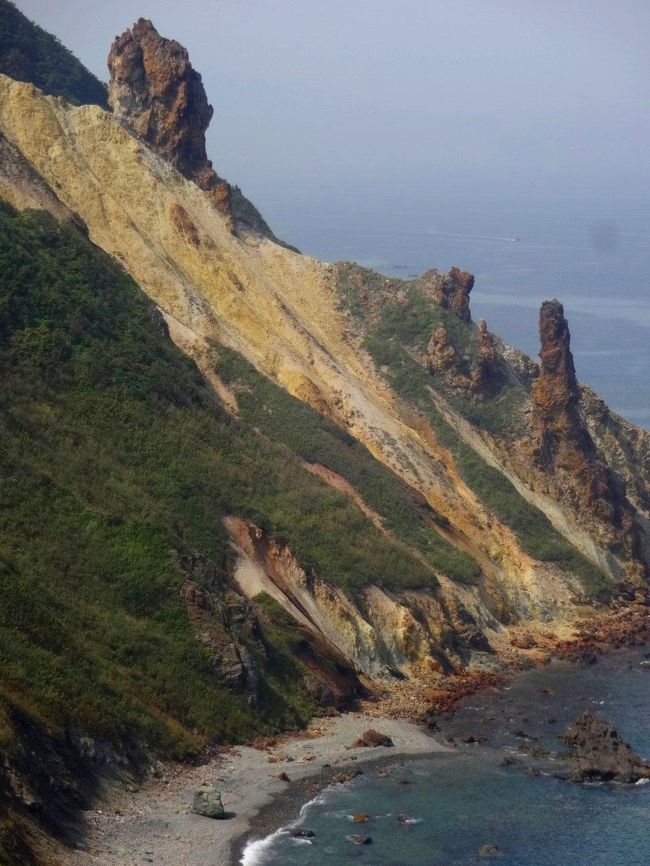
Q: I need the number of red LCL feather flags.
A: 0